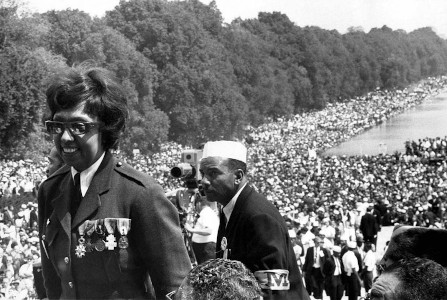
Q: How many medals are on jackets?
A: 5